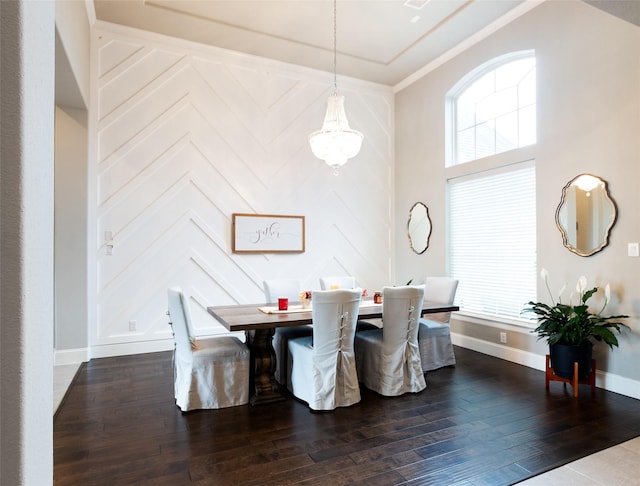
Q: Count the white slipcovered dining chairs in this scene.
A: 6